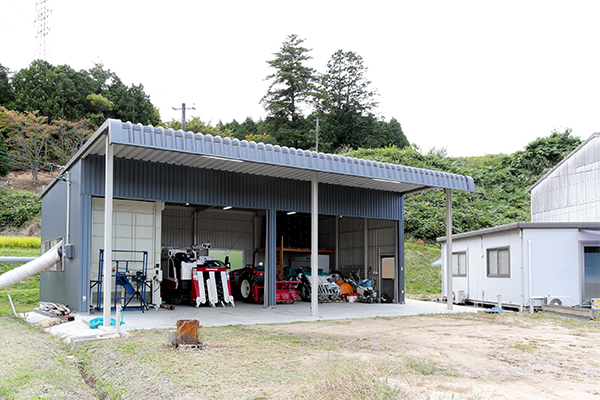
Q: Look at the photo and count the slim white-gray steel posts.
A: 3